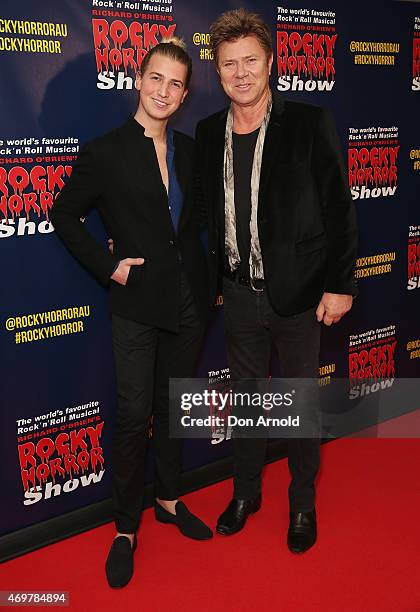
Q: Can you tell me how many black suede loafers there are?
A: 2